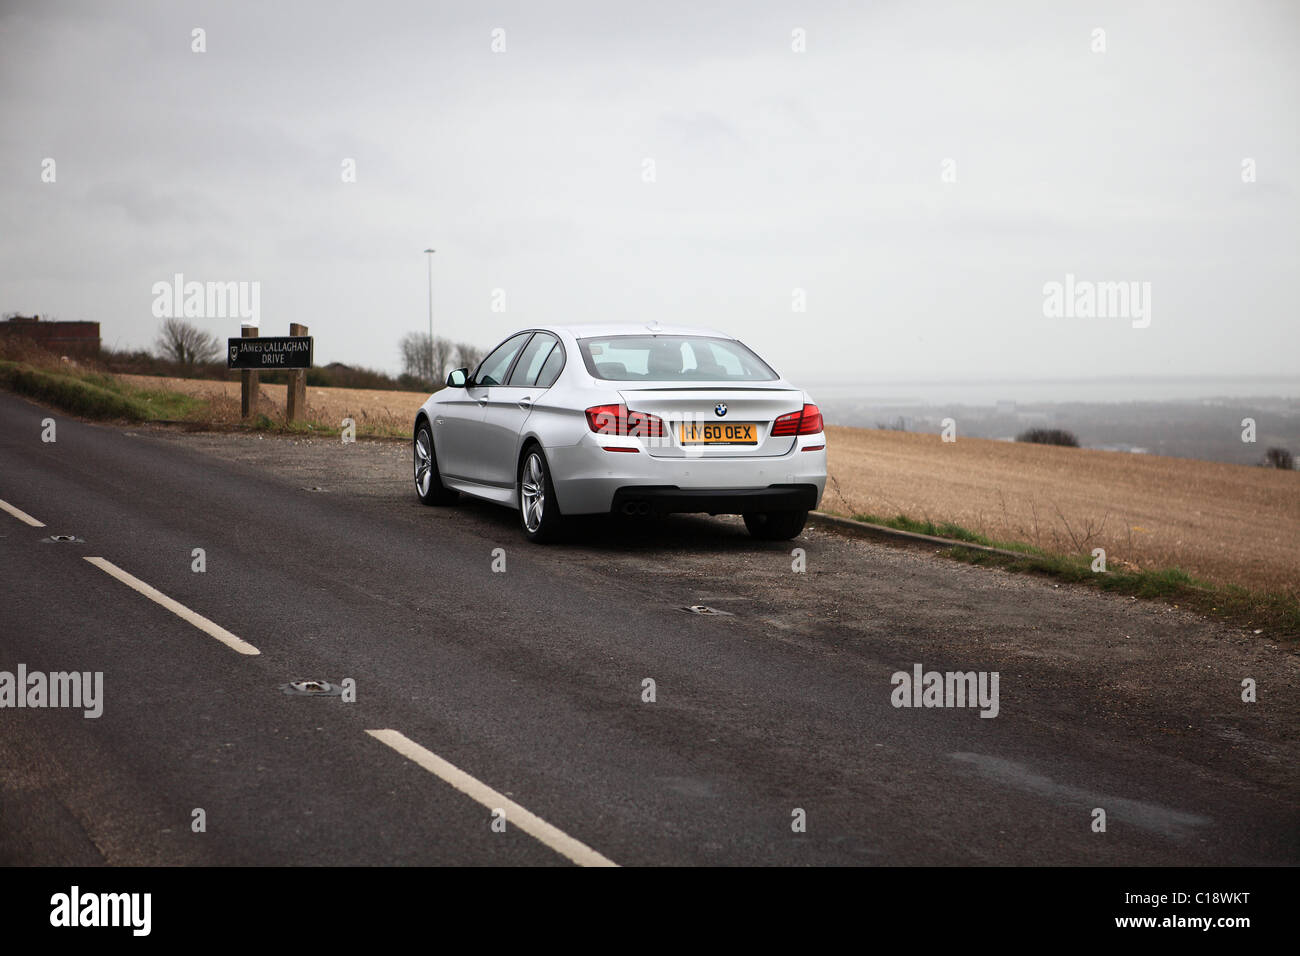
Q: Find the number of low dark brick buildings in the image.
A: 1